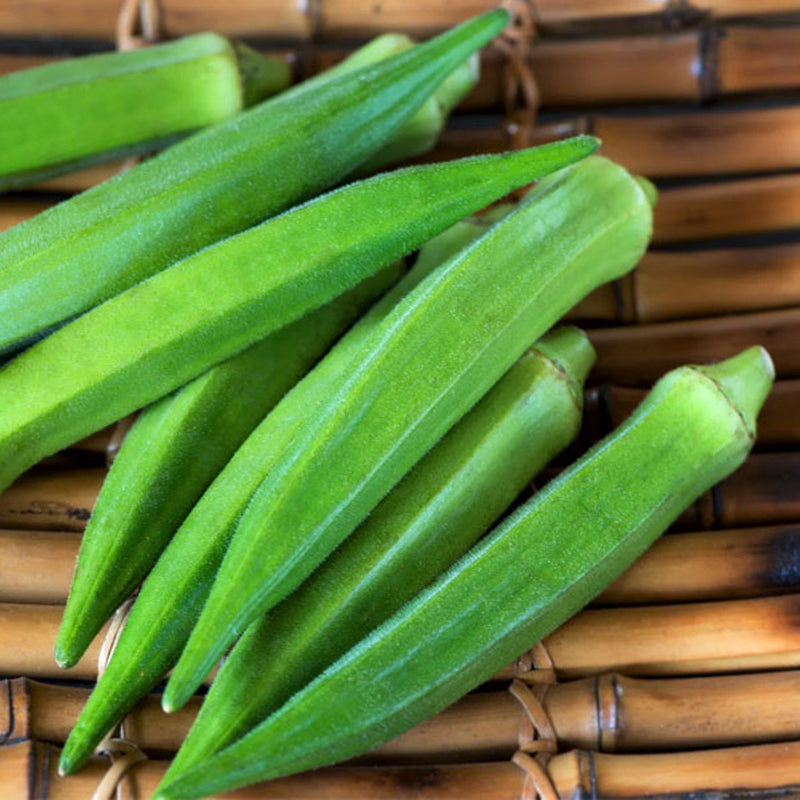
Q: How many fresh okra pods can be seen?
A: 9